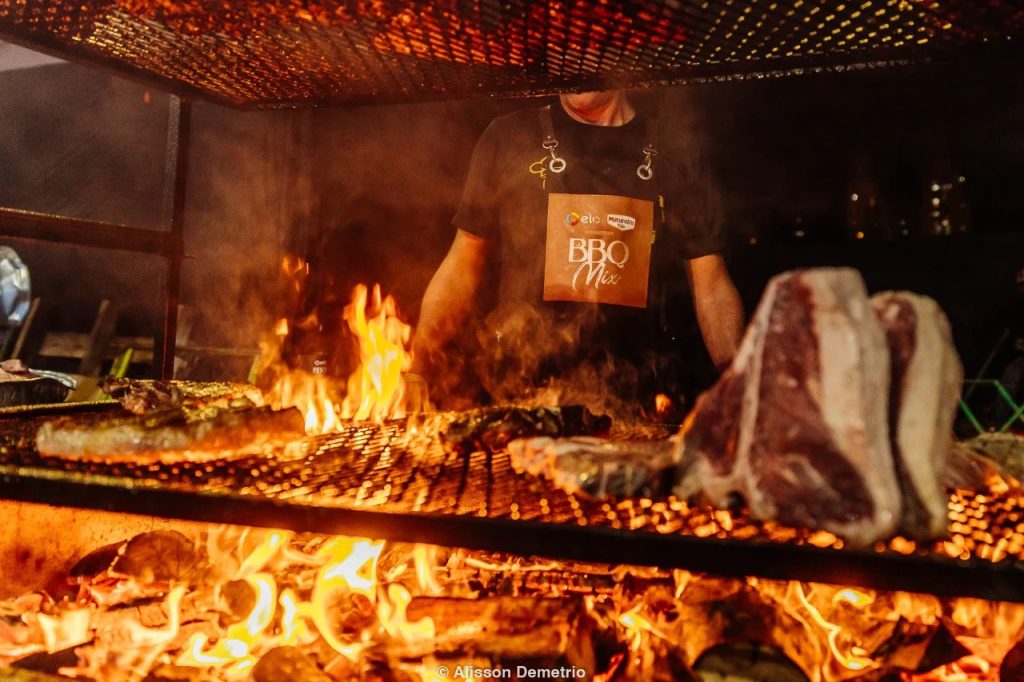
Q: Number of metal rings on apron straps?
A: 2